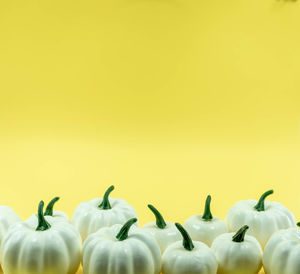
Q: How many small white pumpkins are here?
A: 11